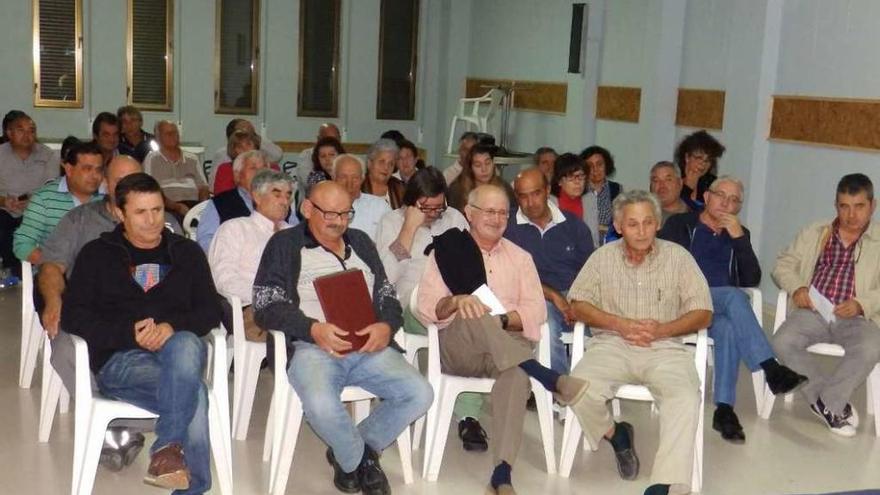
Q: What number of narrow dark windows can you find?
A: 5